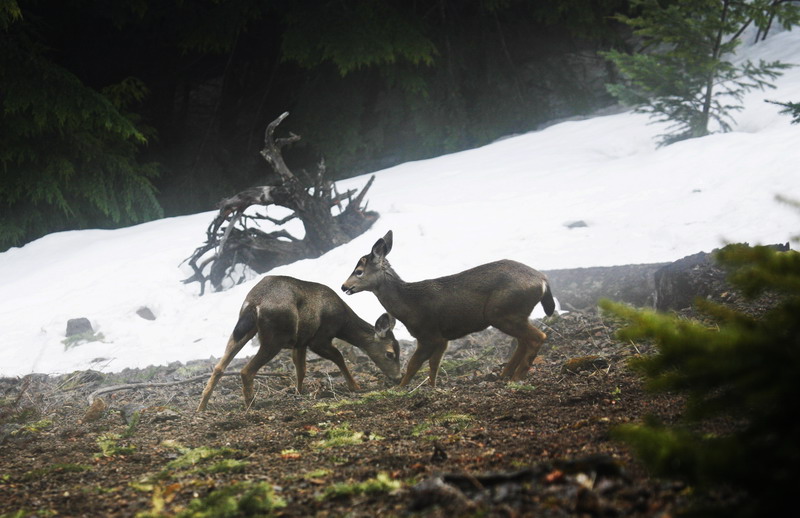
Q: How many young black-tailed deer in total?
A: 2